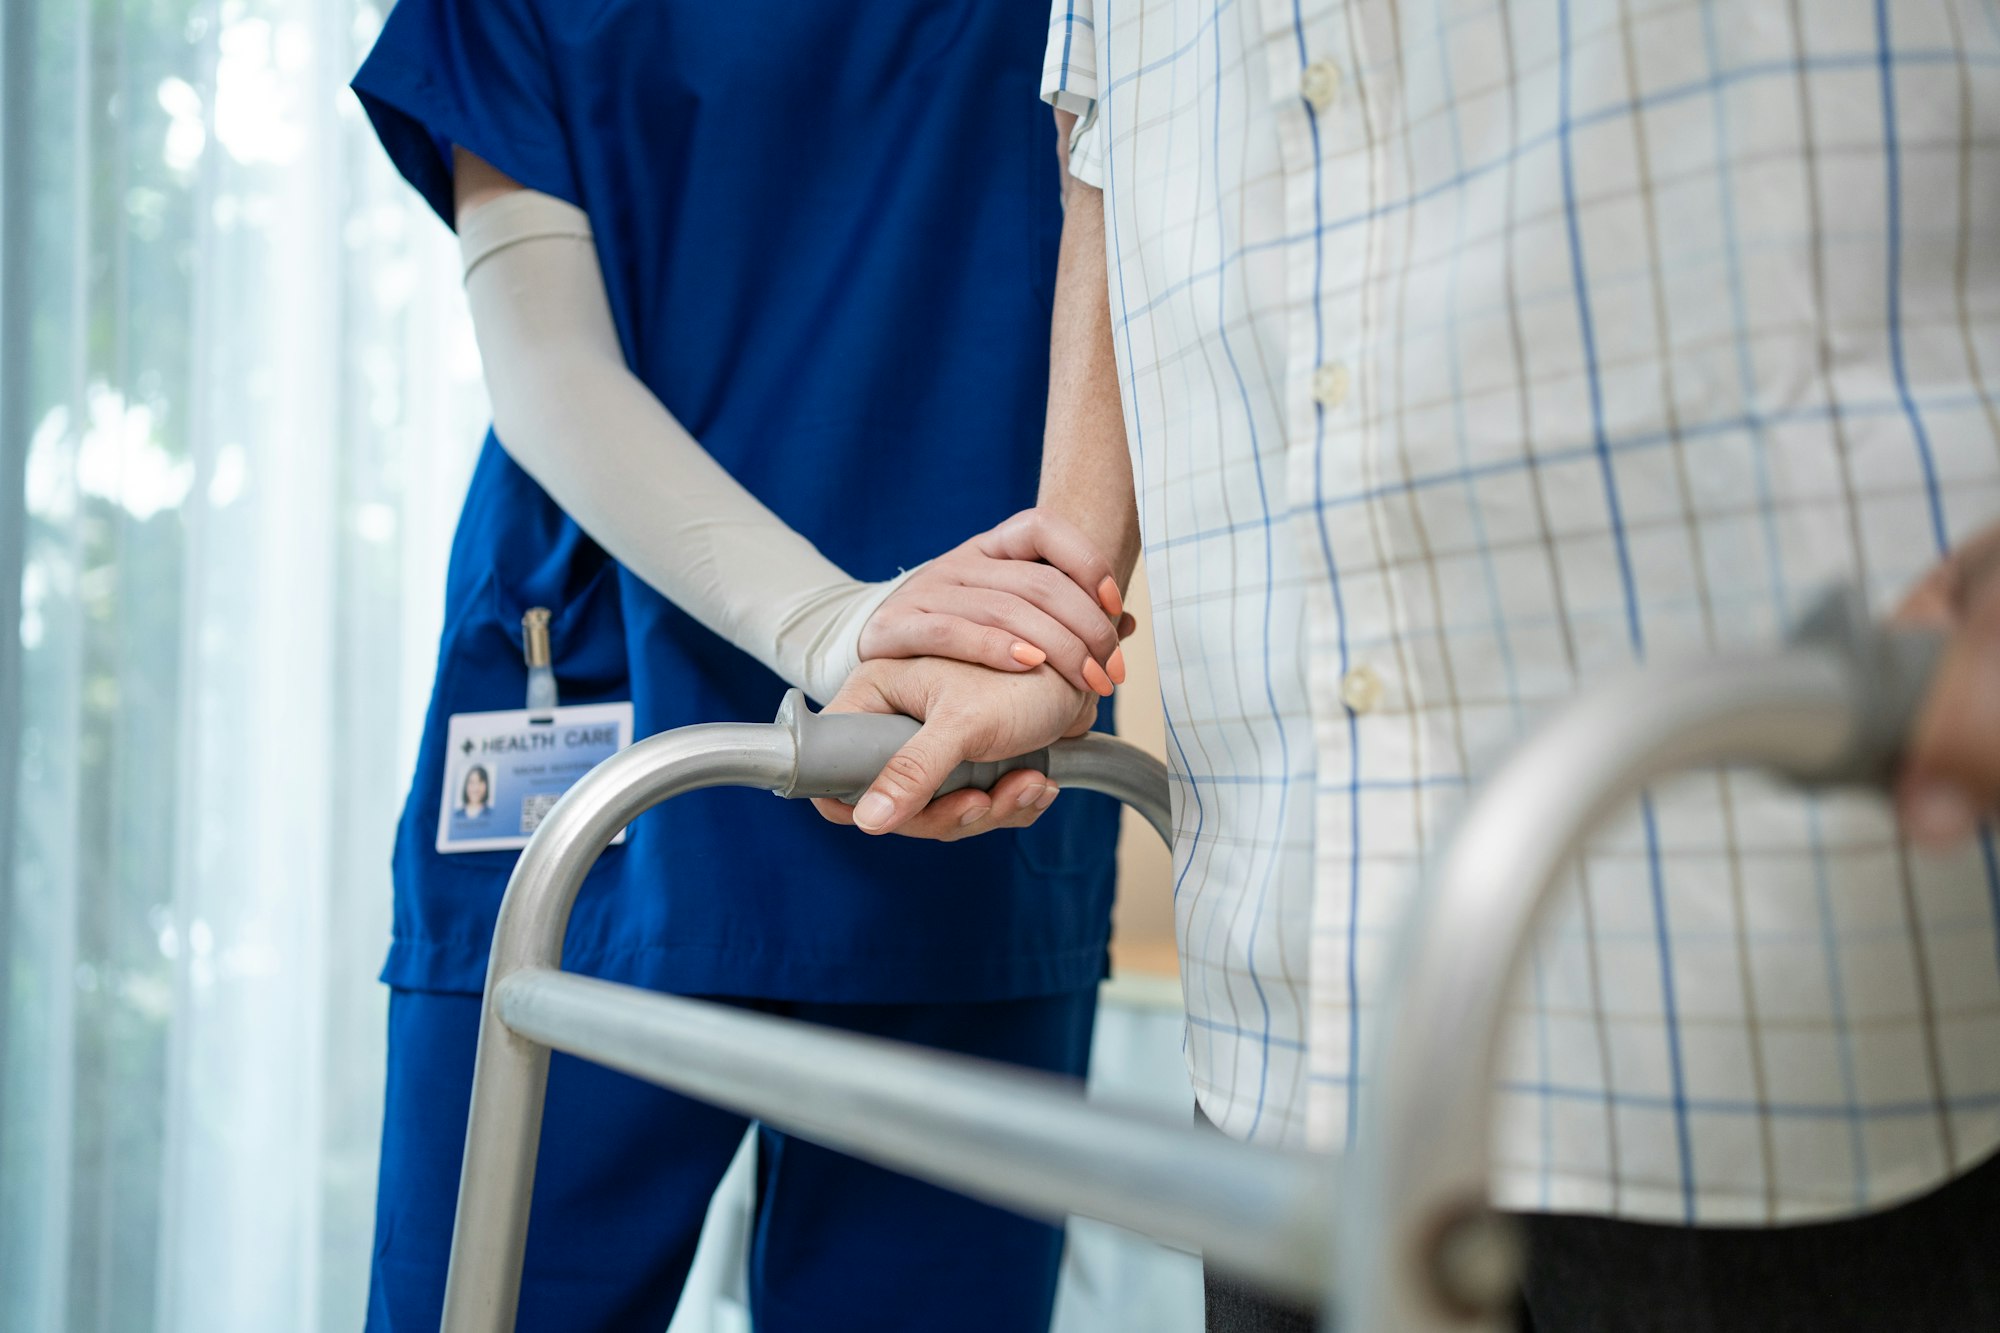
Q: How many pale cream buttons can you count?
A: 3